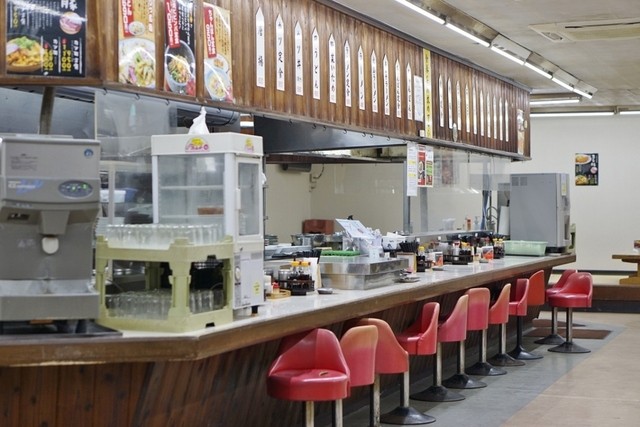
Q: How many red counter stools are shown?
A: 11